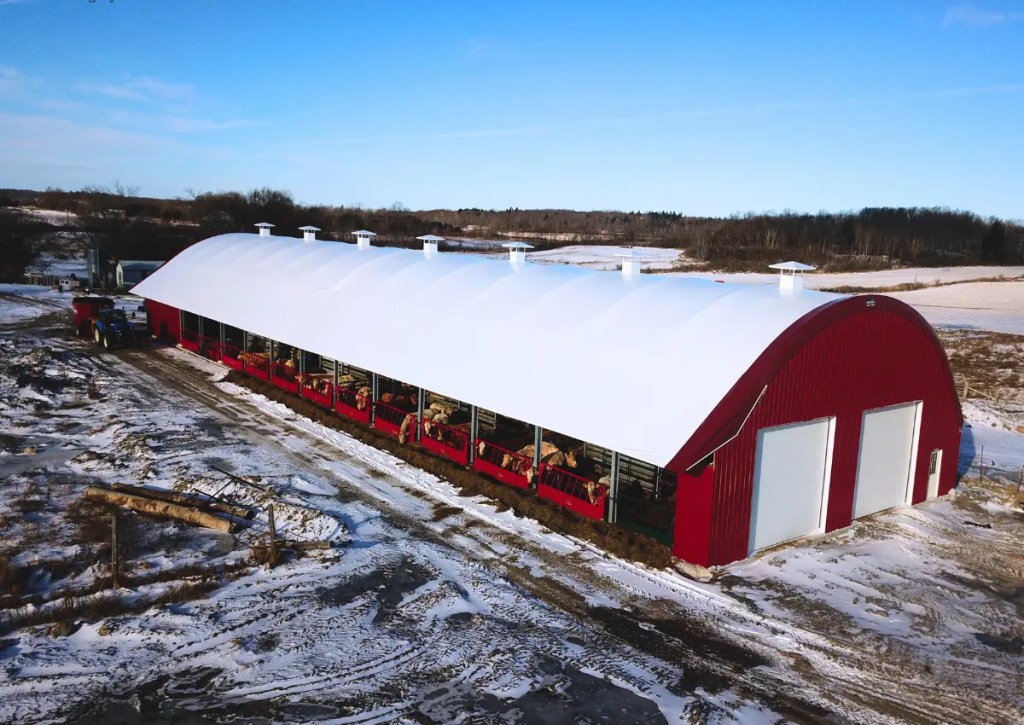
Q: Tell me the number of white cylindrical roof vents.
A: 7